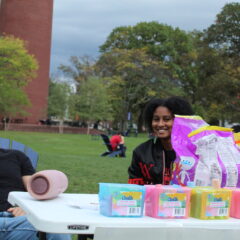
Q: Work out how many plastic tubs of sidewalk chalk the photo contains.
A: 4